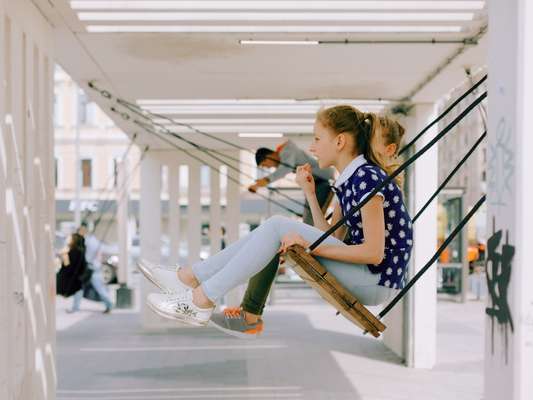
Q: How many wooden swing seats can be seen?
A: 1